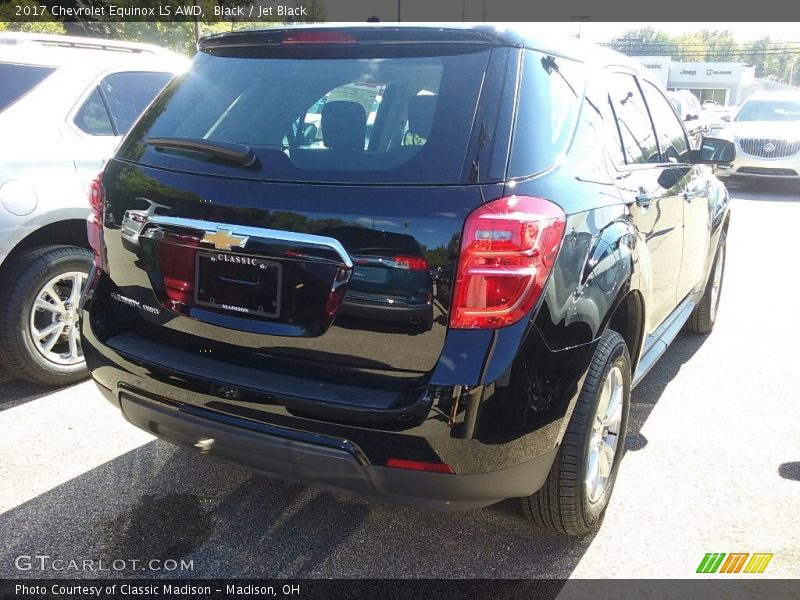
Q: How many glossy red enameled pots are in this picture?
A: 0